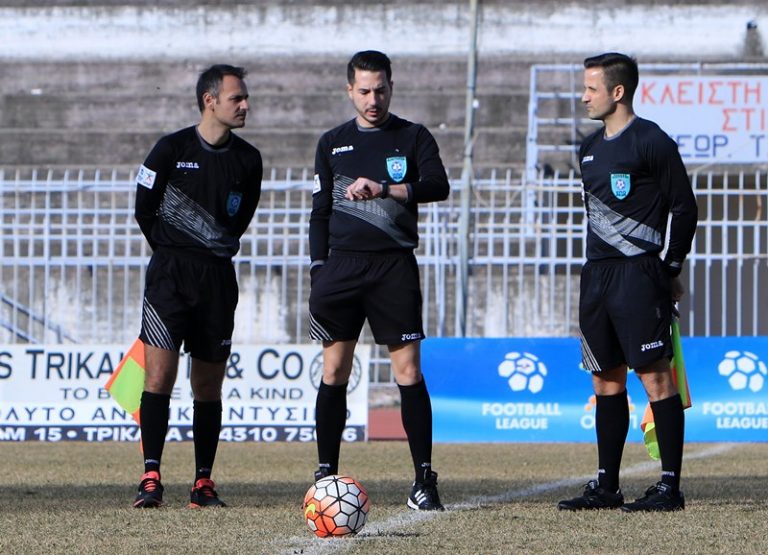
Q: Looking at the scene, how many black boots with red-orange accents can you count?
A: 2